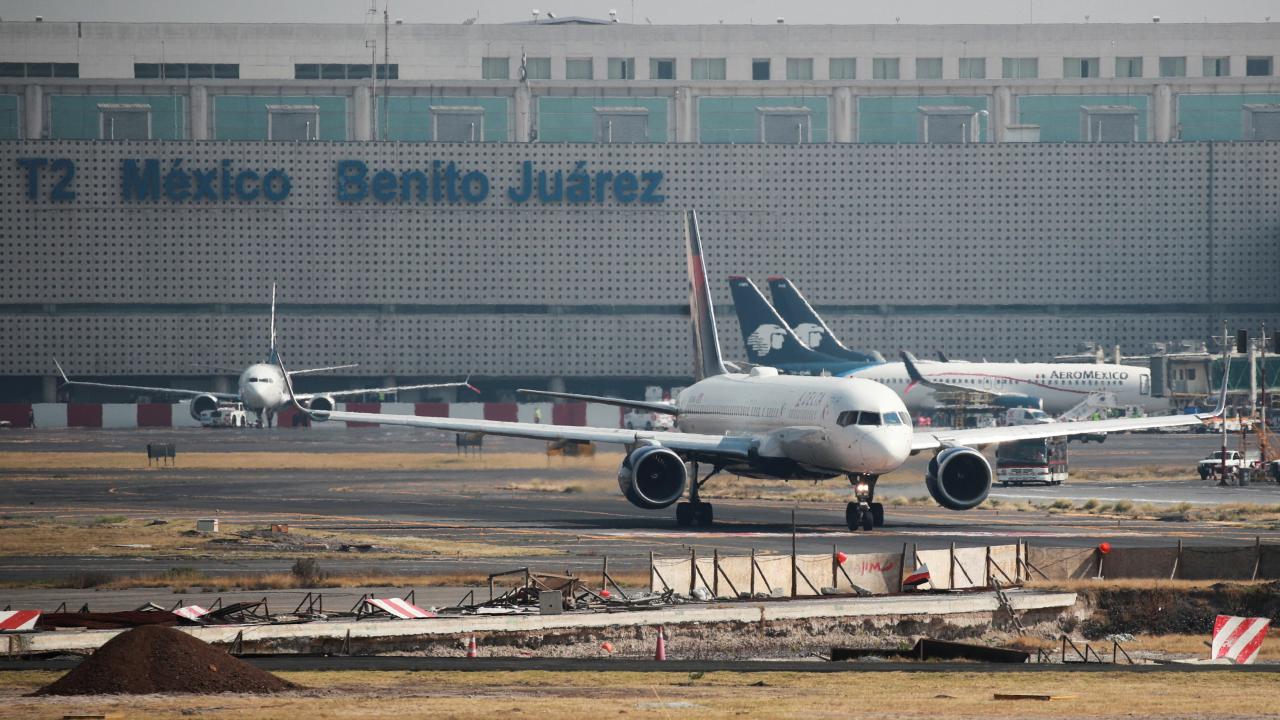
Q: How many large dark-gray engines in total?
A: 2